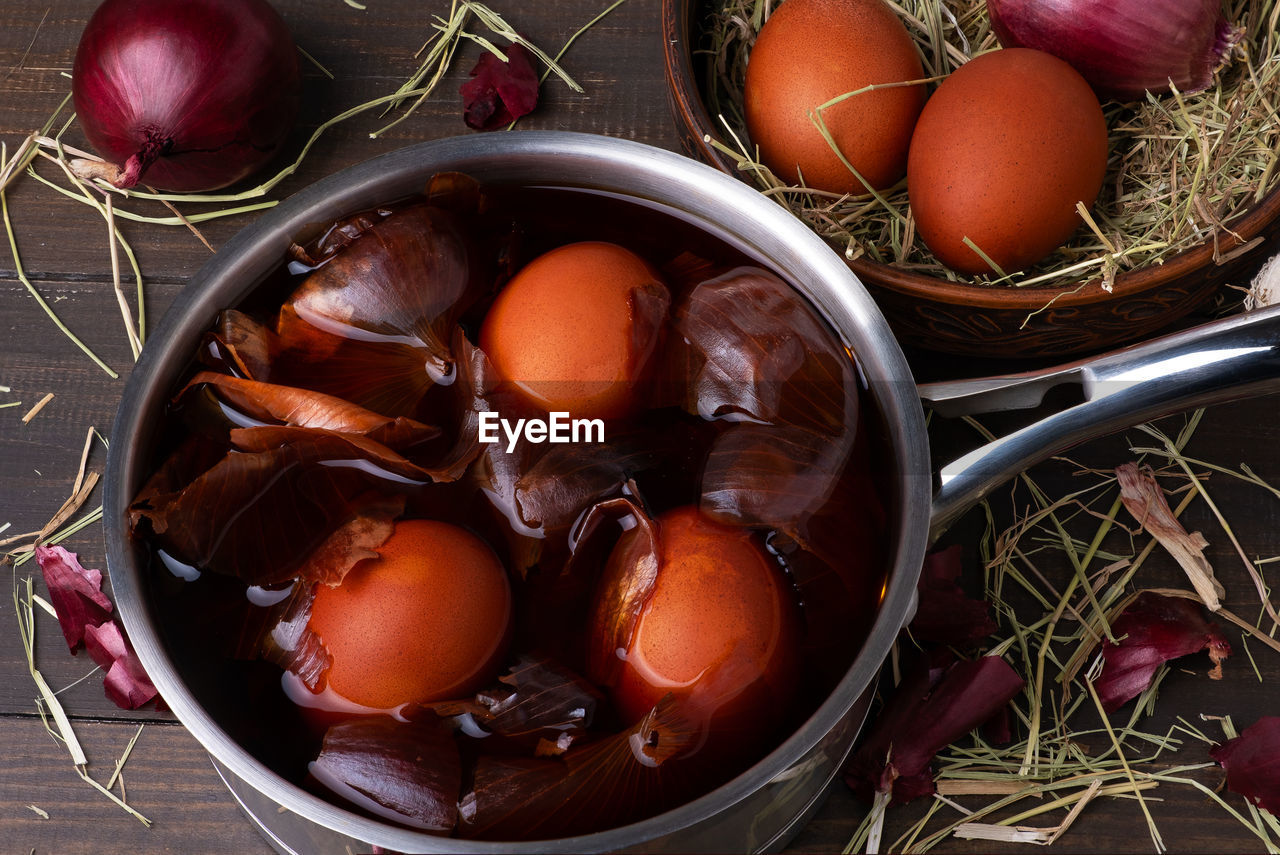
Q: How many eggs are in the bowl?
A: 2